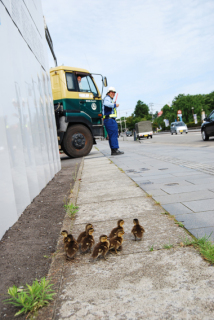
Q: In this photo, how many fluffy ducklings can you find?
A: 8